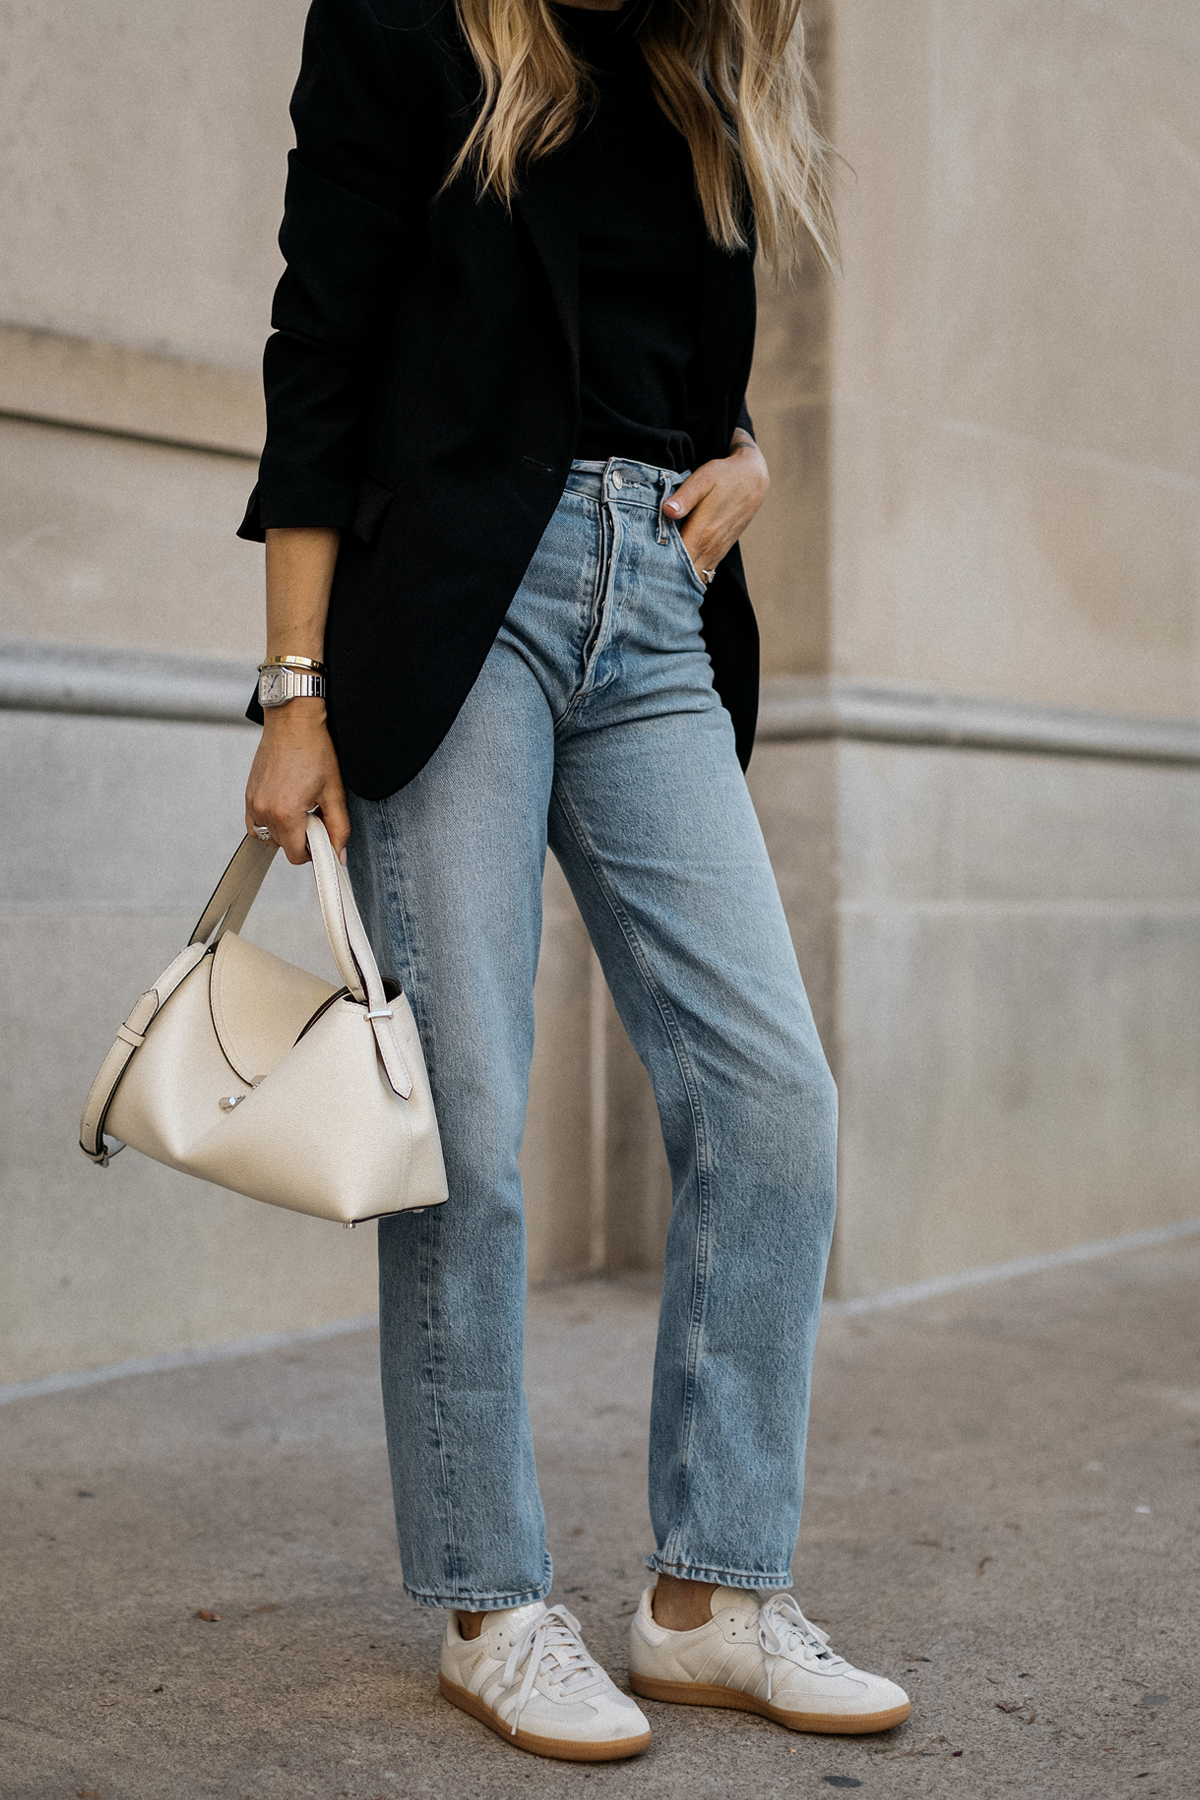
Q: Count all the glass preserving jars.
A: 0